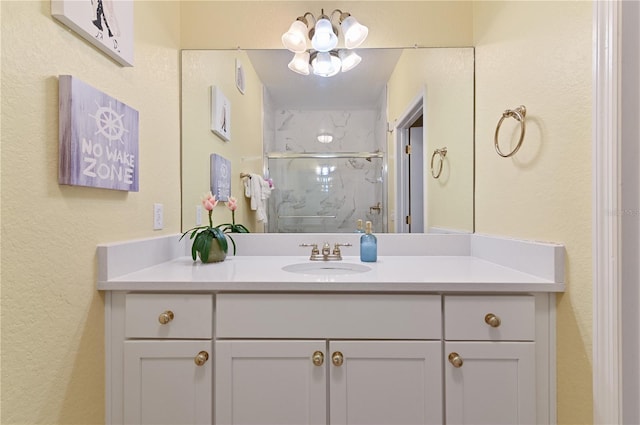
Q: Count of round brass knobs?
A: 6